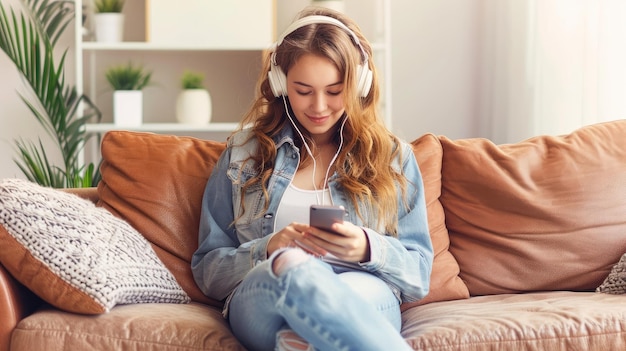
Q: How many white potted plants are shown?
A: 3